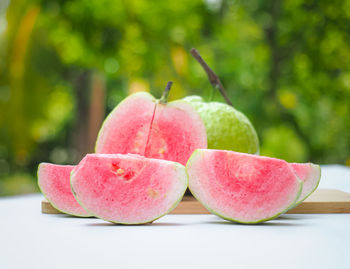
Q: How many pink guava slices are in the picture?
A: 4